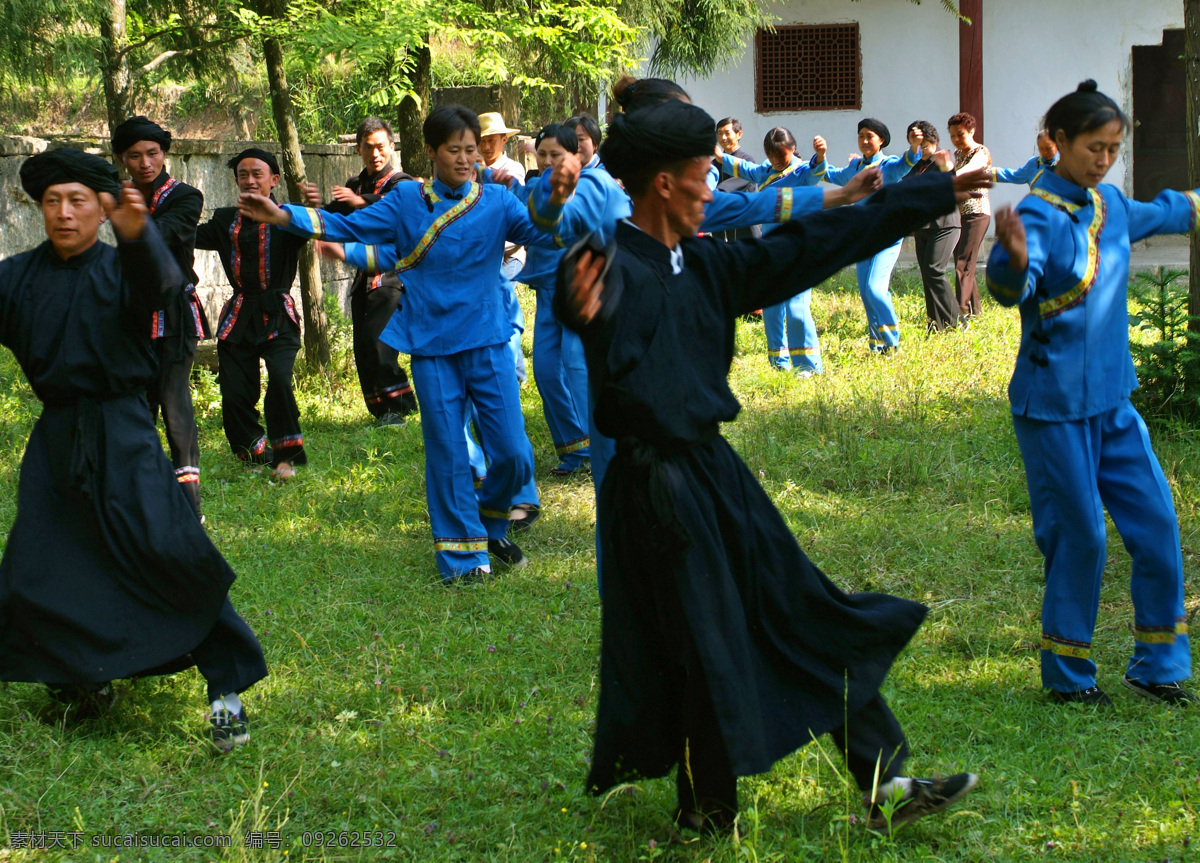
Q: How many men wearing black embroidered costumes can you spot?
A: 3